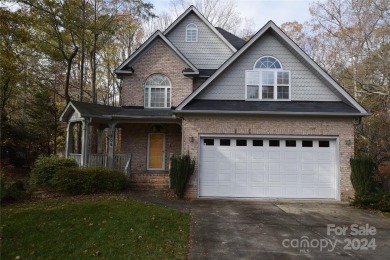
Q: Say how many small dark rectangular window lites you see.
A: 8